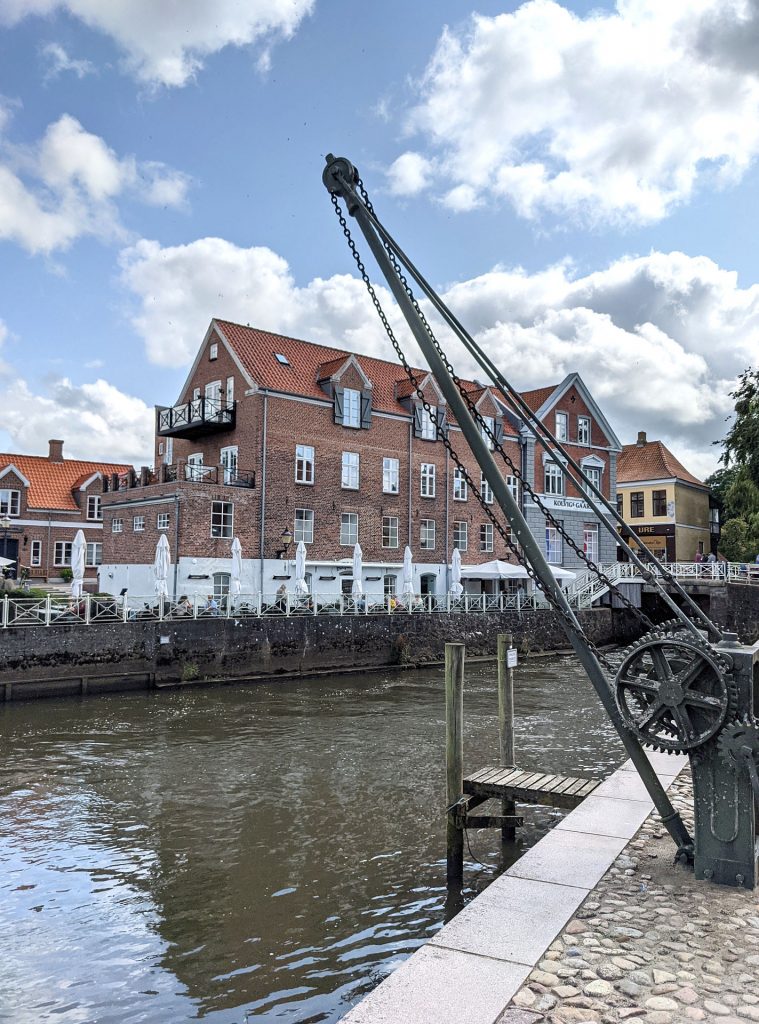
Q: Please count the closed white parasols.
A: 7